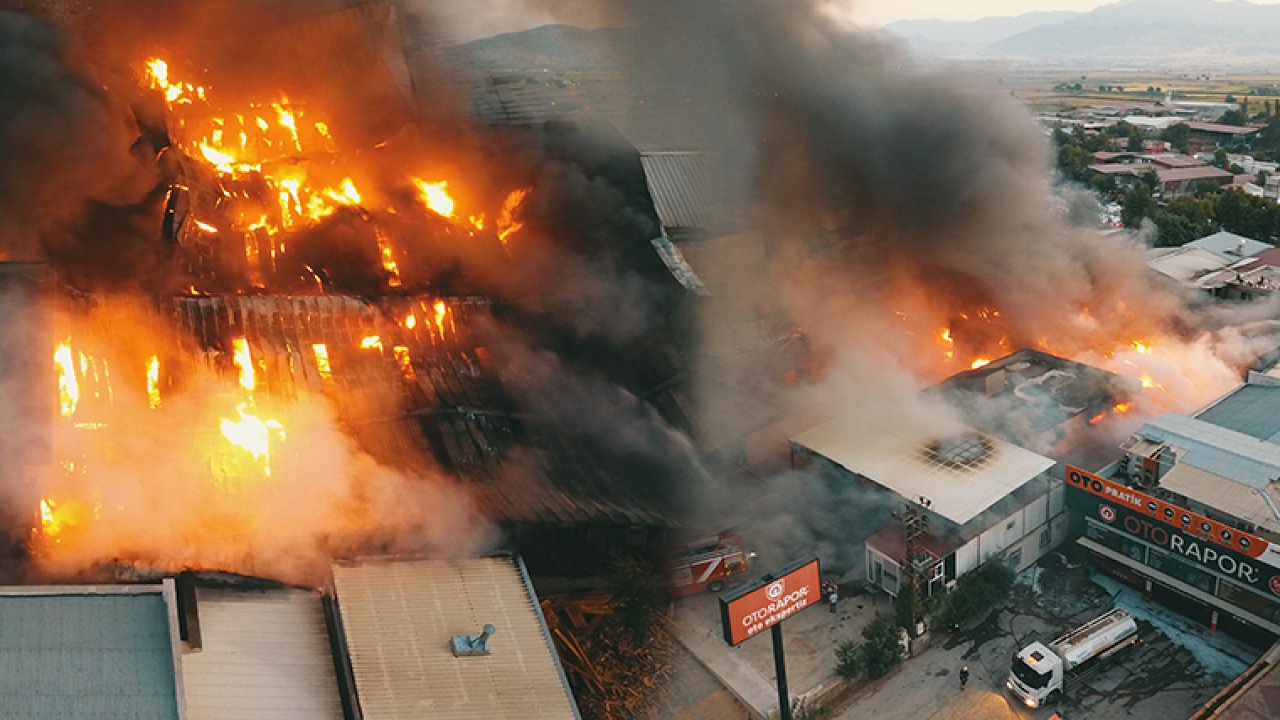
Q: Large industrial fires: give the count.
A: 2